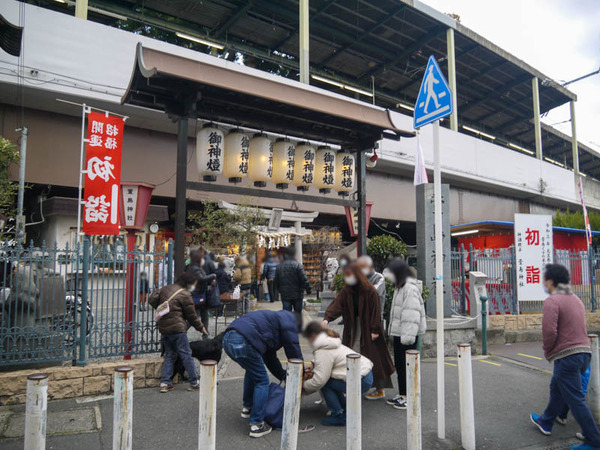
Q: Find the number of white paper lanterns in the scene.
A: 7